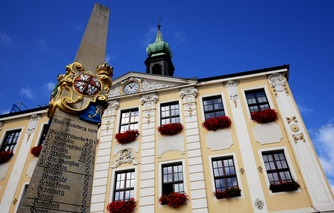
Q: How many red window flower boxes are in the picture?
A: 10